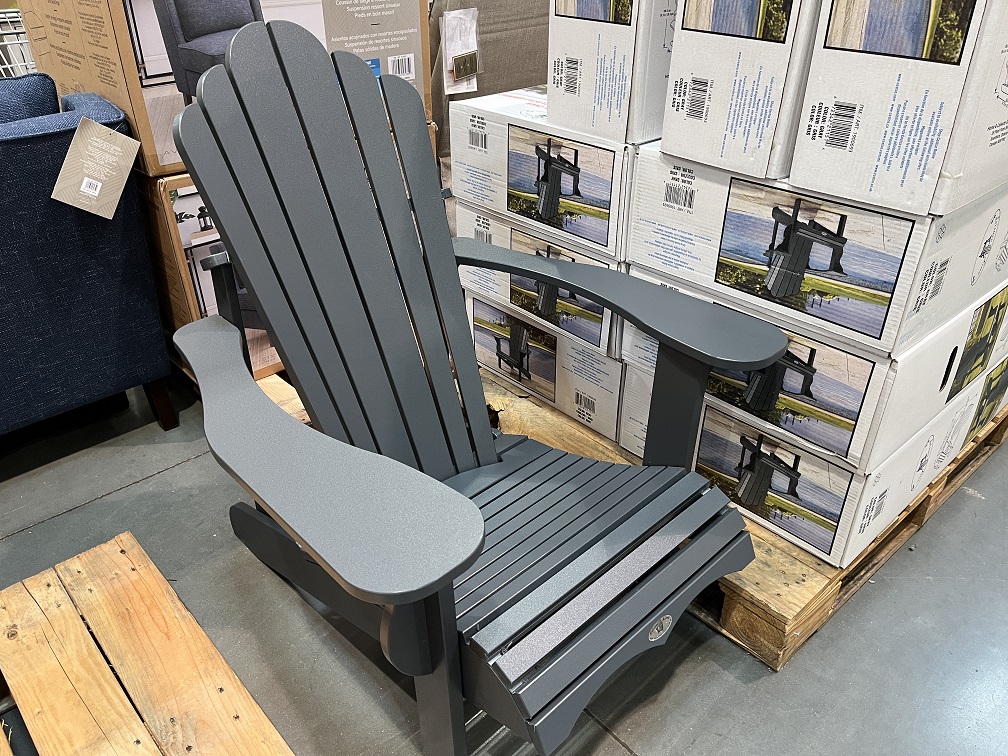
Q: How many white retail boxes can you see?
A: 9